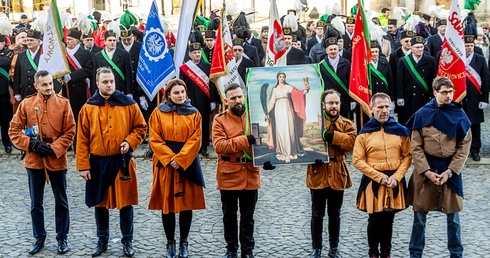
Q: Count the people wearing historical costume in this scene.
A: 7